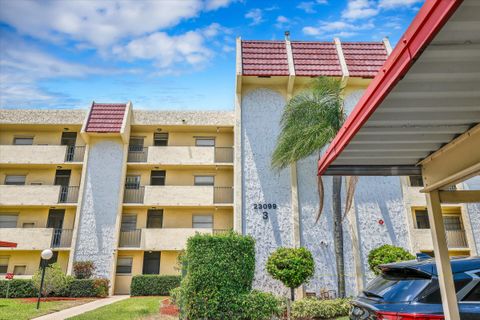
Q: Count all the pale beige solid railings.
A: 6